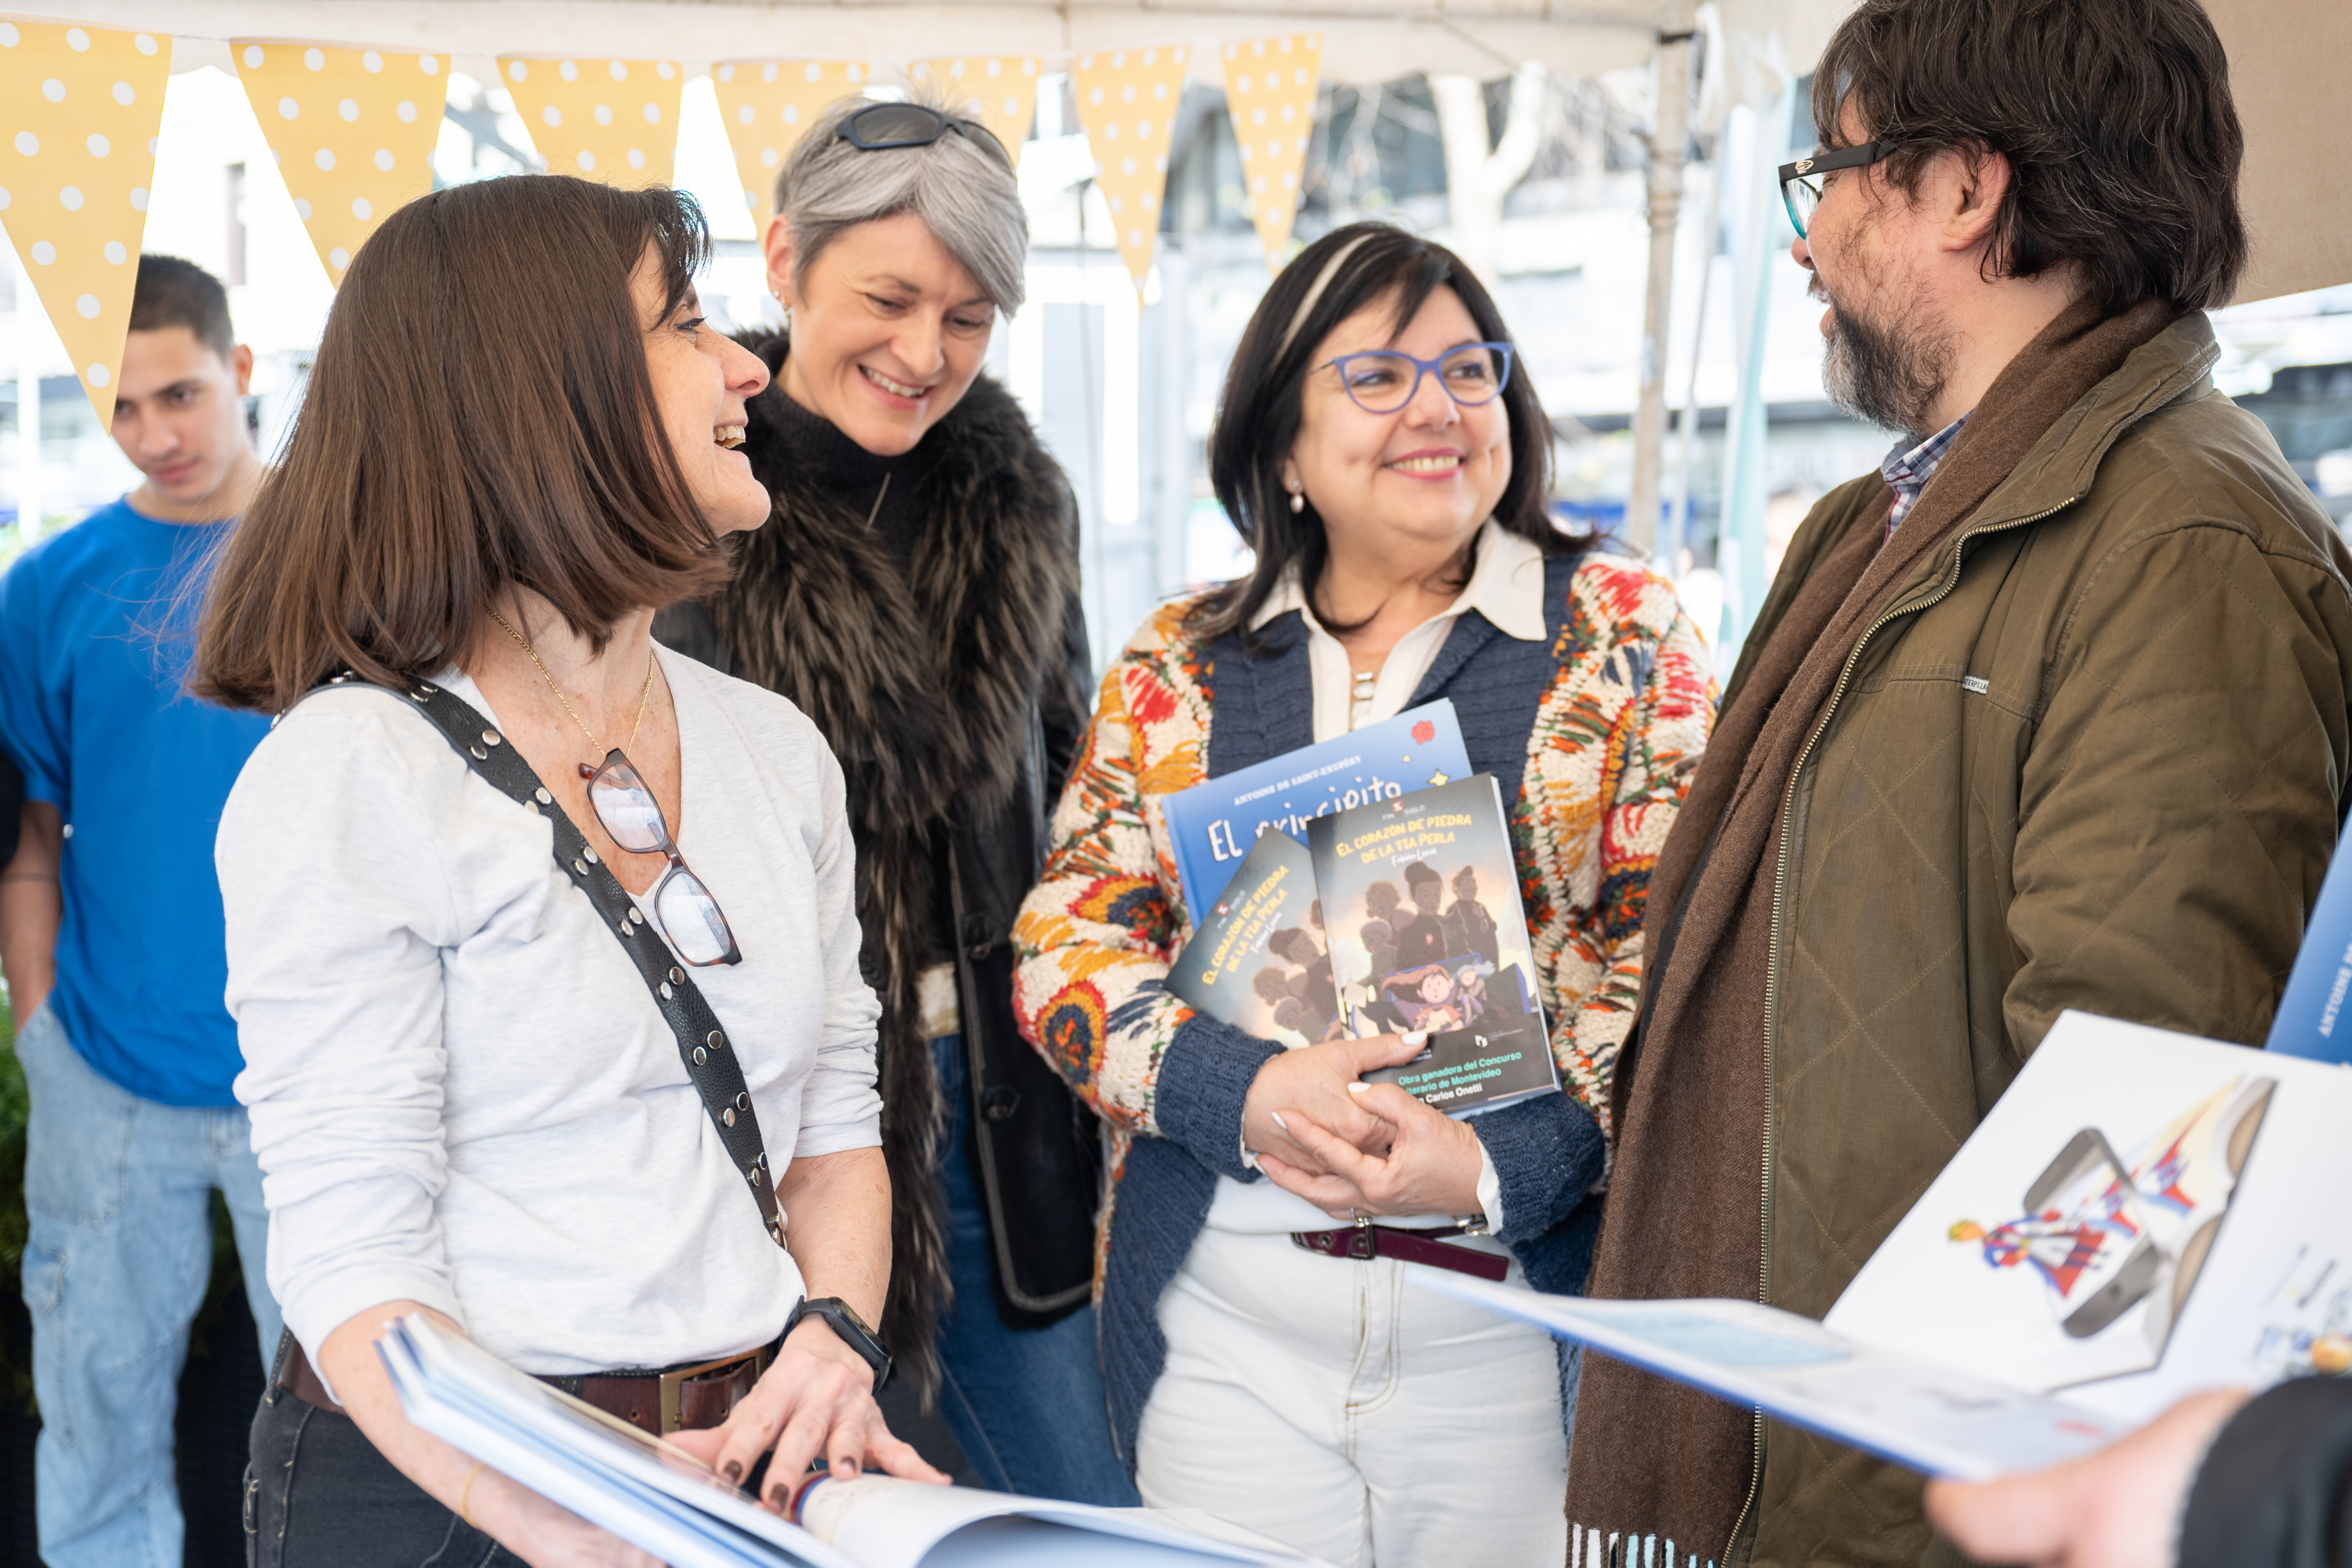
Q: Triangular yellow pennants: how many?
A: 7